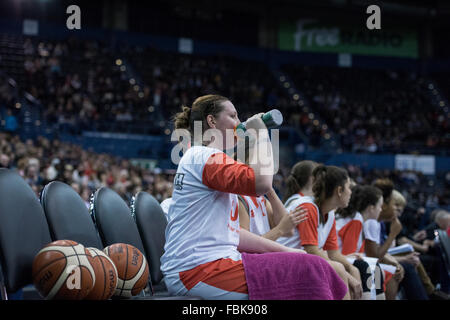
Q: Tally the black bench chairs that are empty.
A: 4